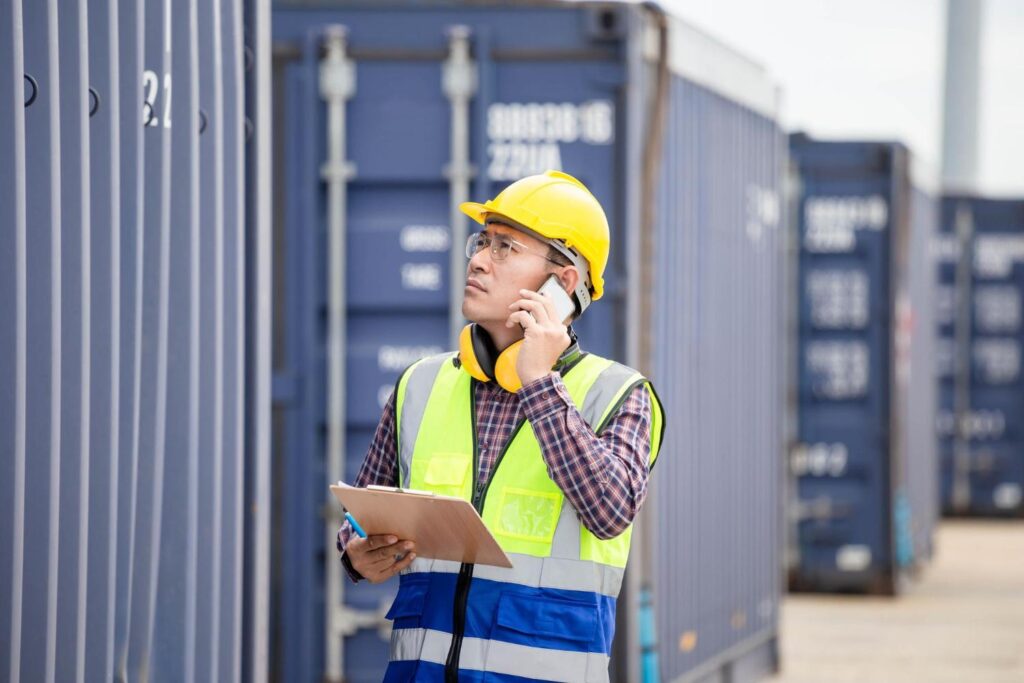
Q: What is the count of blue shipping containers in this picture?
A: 4